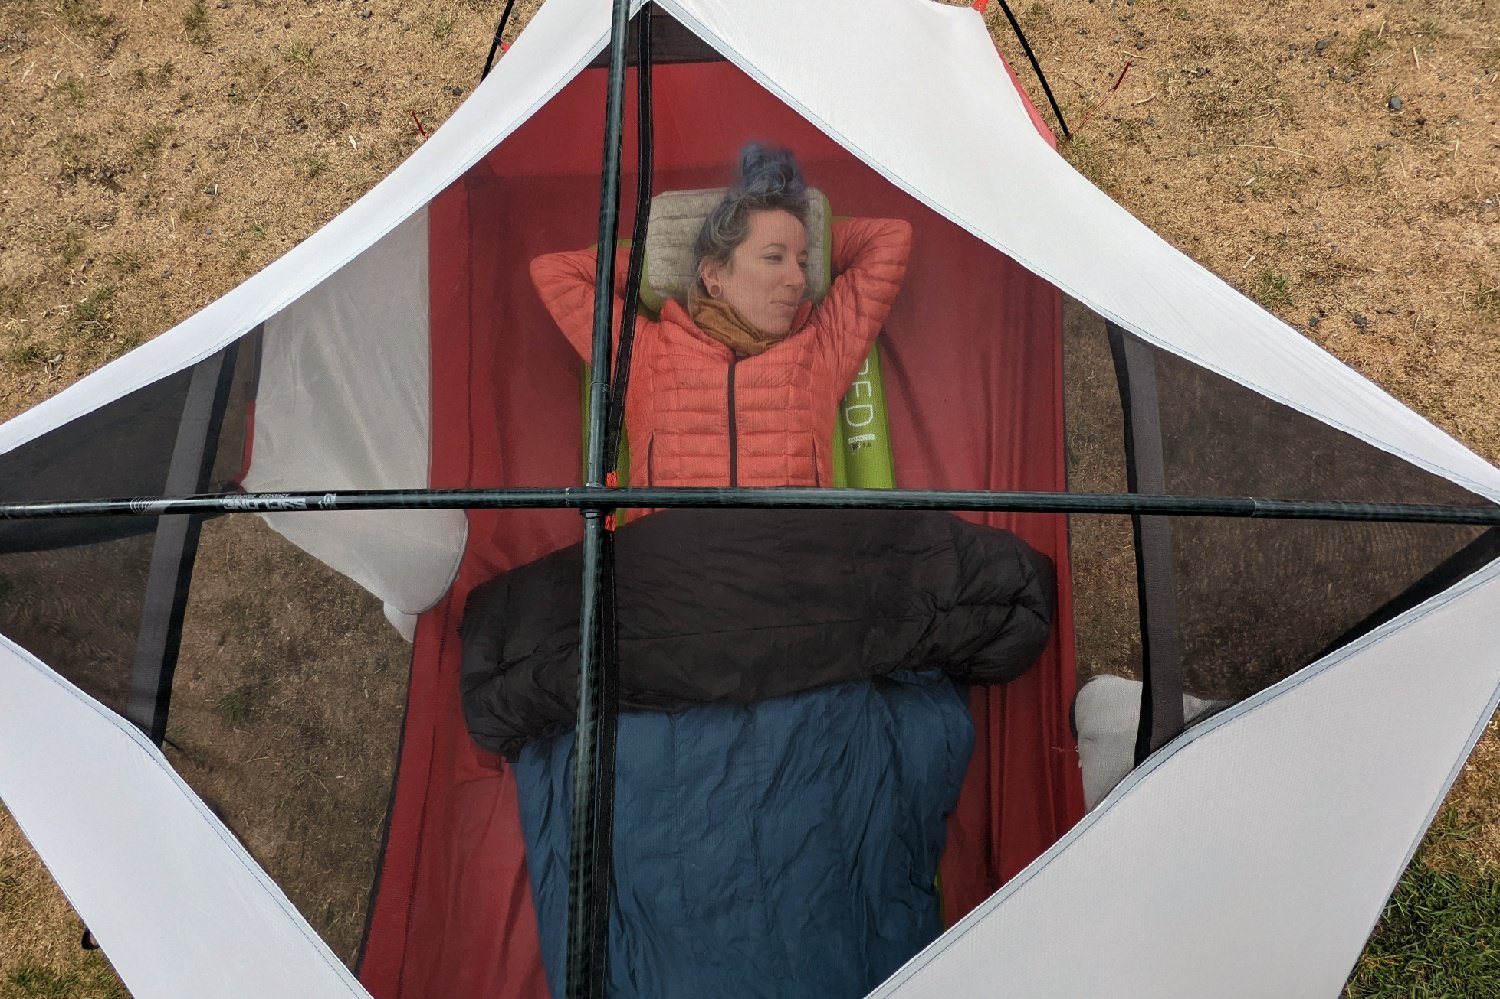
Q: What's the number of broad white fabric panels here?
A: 4